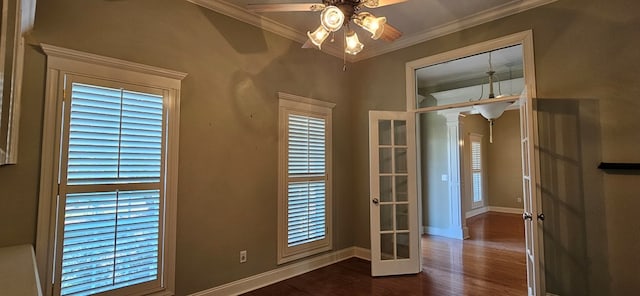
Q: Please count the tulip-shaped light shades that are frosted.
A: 4